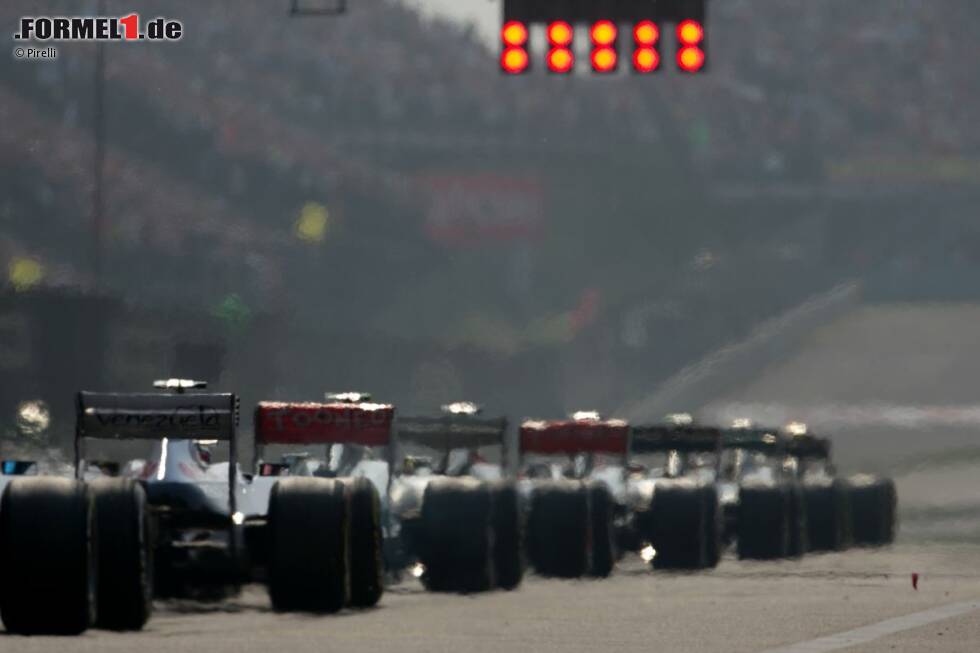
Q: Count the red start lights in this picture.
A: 10